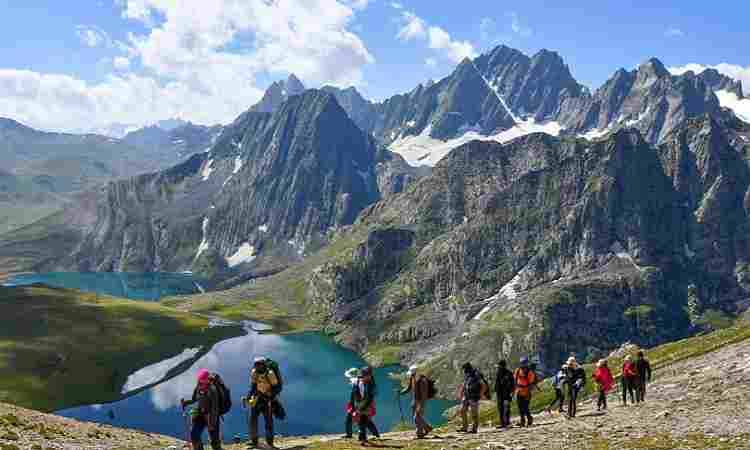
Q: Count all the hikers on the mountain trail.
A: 13